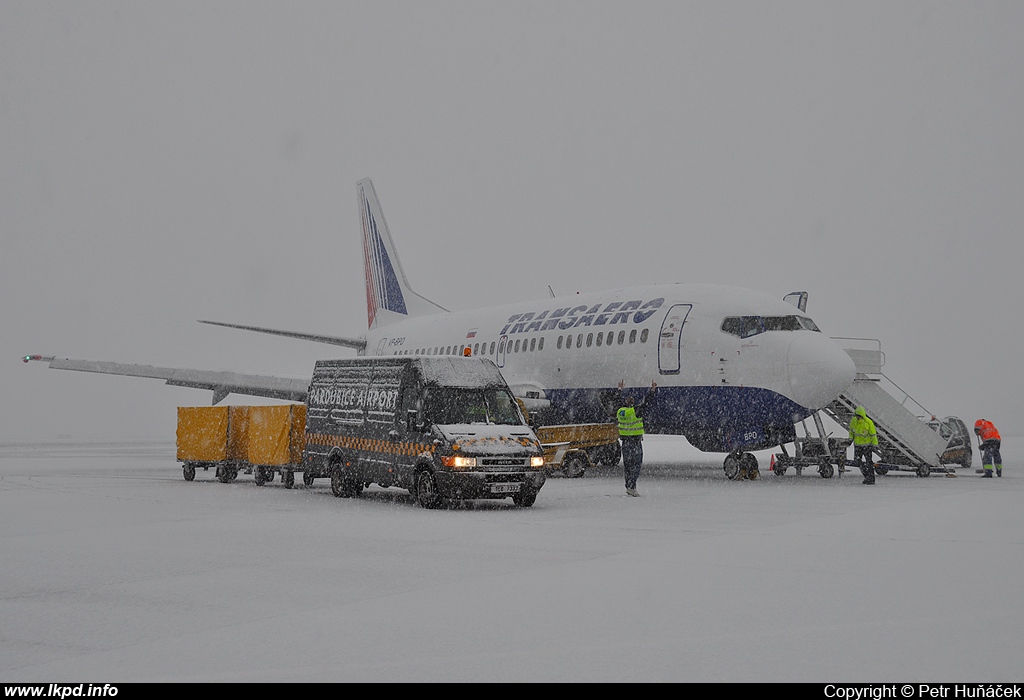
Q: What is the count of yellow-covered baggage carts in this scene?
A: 2